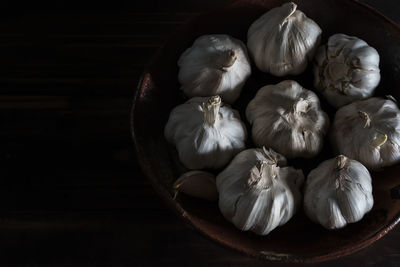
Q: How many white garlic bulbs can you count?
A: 8